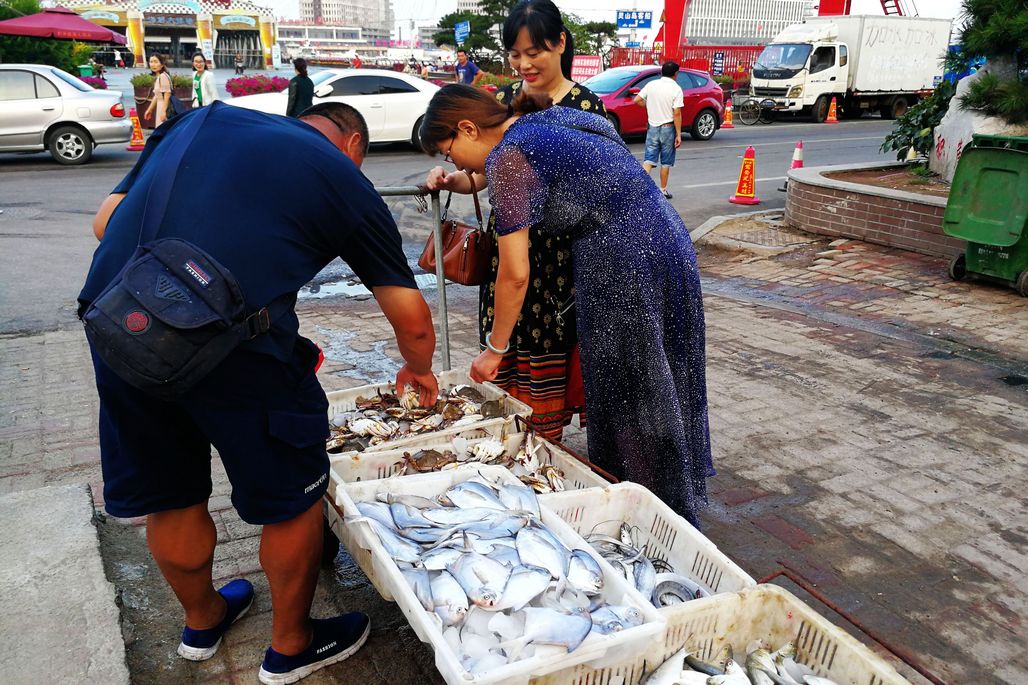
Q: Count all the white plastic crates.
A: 5